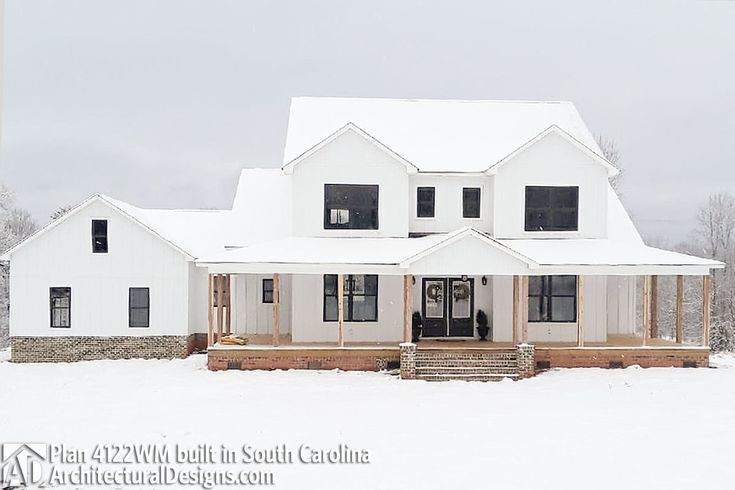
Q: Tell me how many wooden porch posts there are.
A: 13